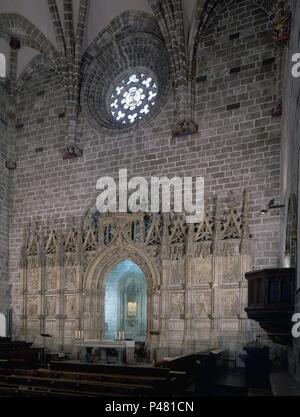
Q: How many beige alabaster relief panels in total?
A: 12